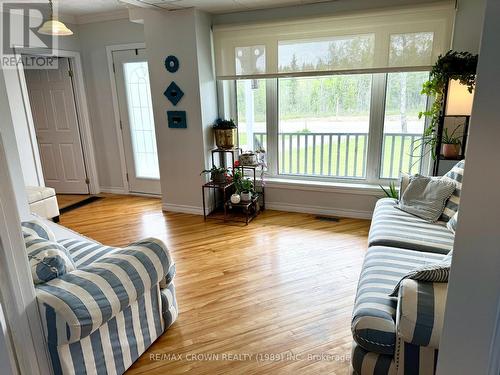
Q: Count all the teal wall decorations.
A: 3